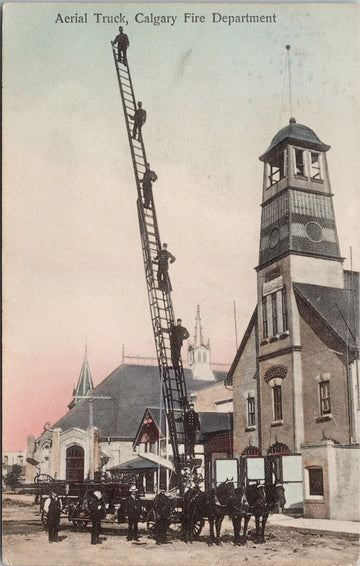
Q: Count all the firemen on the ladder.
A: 6